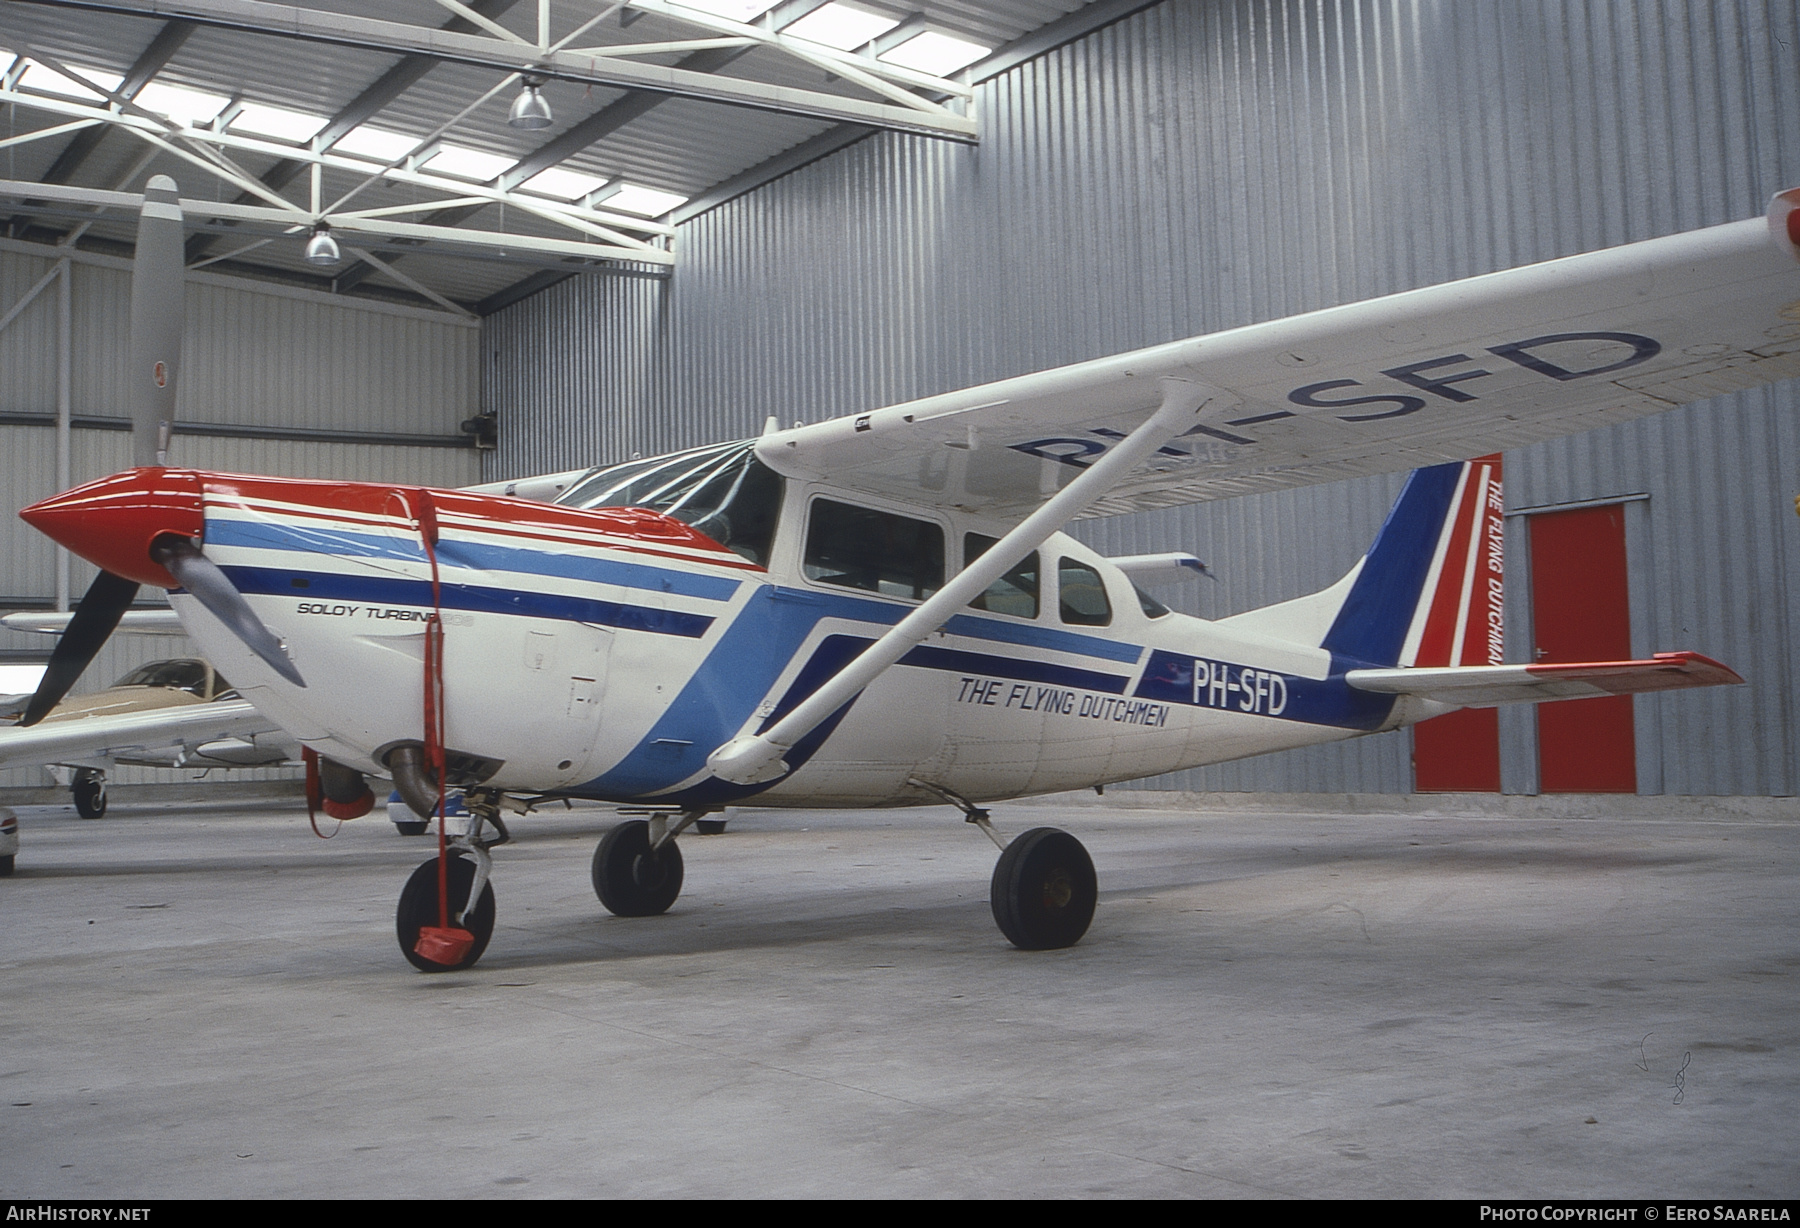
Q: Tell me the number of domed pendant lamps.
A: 2